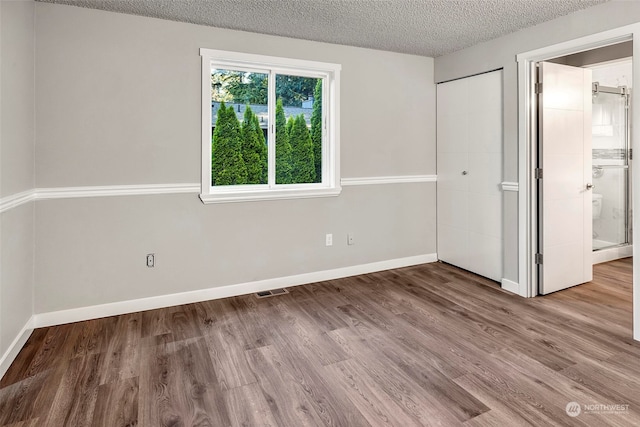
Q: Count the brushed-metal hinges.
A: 3